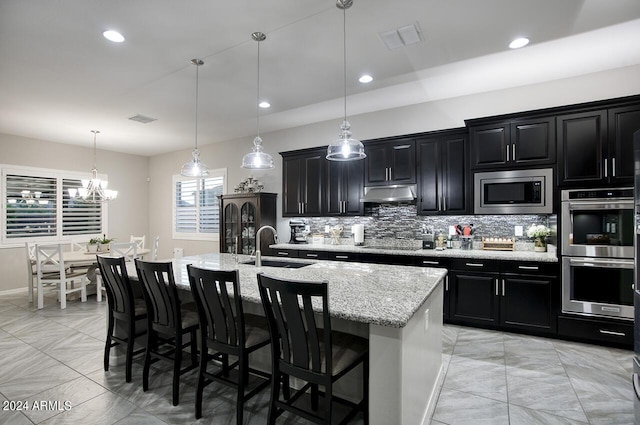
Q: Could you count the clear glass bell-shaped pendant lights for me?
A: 3